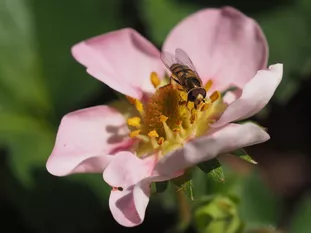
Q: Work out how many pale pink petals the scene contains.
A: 6